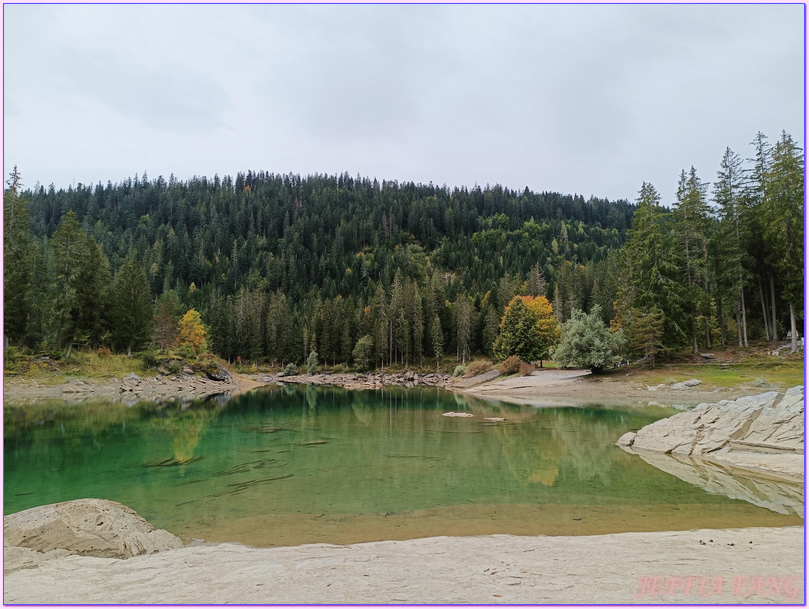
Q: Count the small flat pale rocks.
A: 2